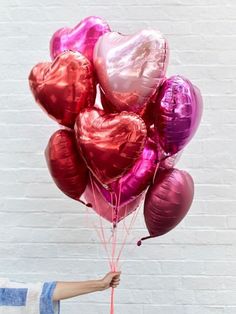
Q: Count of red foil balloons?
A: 3